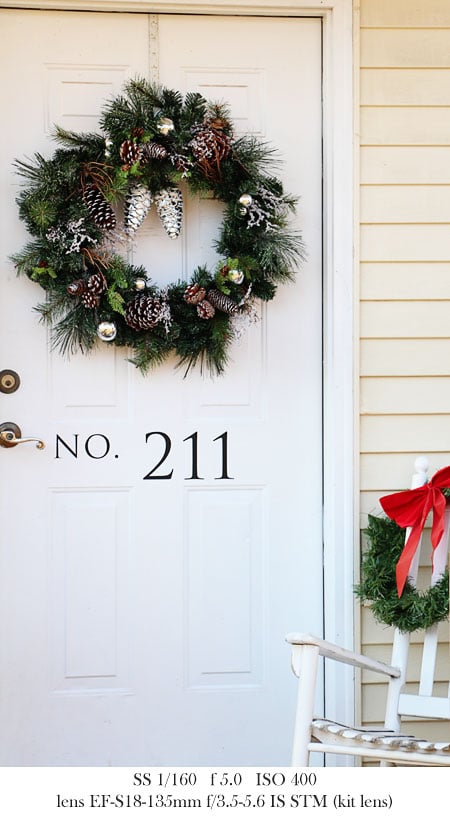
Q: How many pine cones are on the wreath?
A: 13